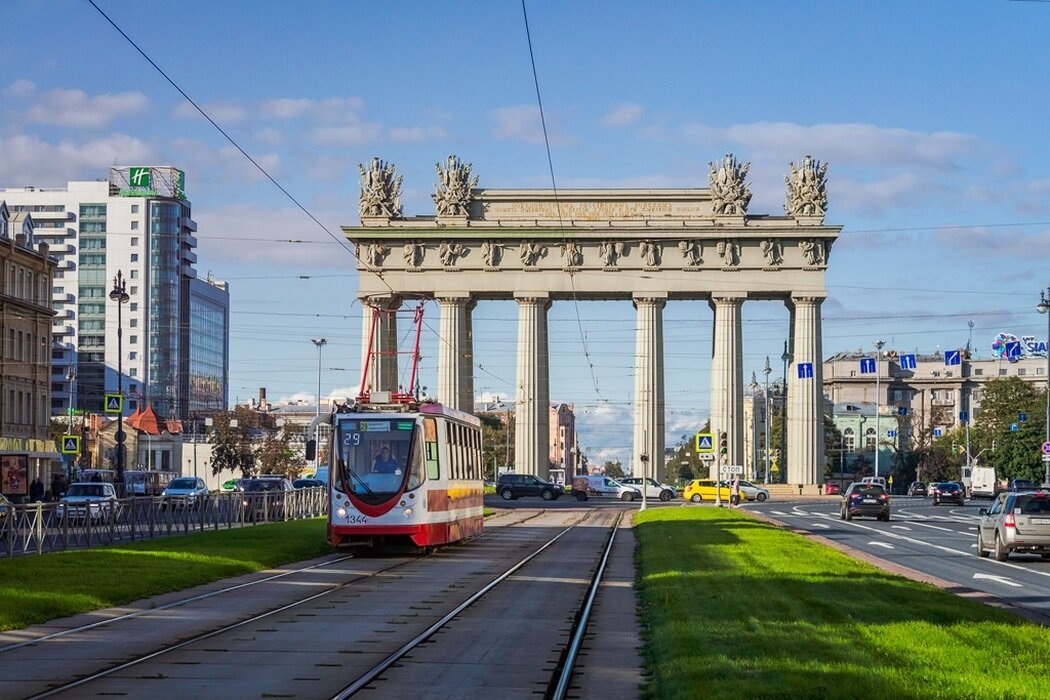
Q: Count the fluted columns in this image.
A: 6